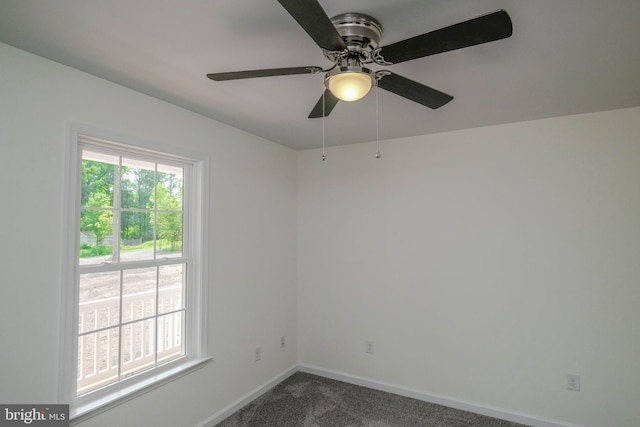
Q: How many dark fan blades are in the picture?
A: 5